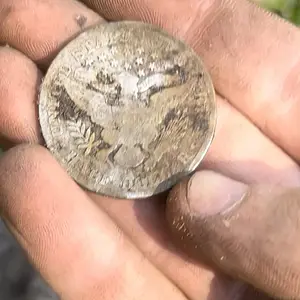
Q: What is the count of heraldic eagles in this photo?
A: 1